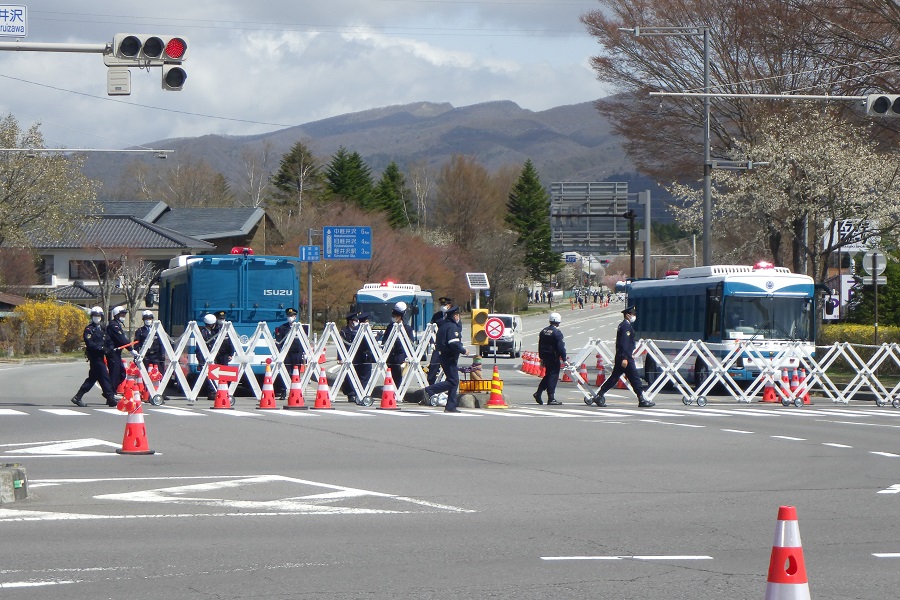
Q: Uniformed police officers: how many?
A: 13